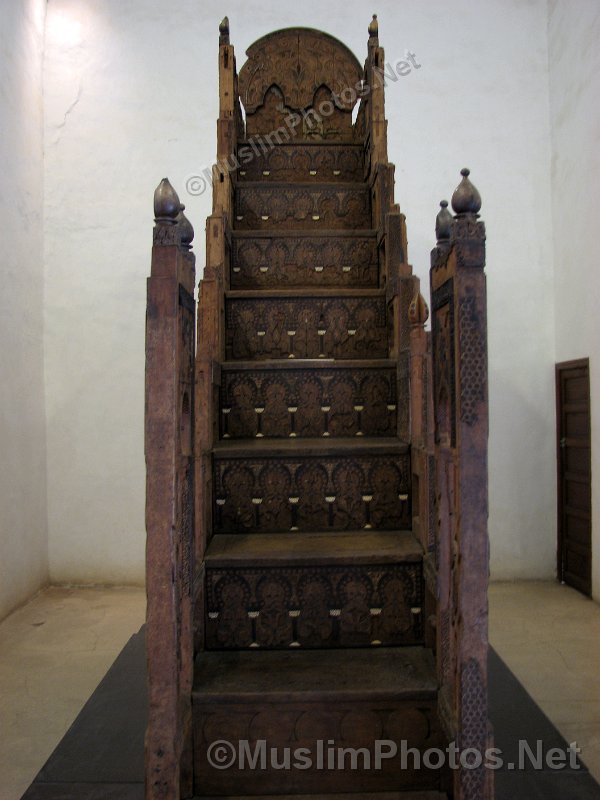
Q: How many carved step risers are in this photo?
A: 8